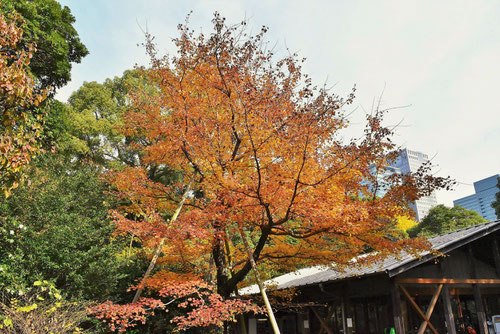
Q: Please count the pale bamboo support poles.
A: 2